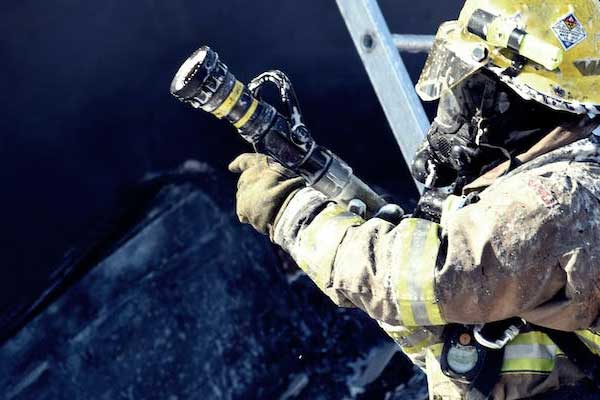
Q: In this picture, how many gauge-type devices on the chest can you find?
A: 1